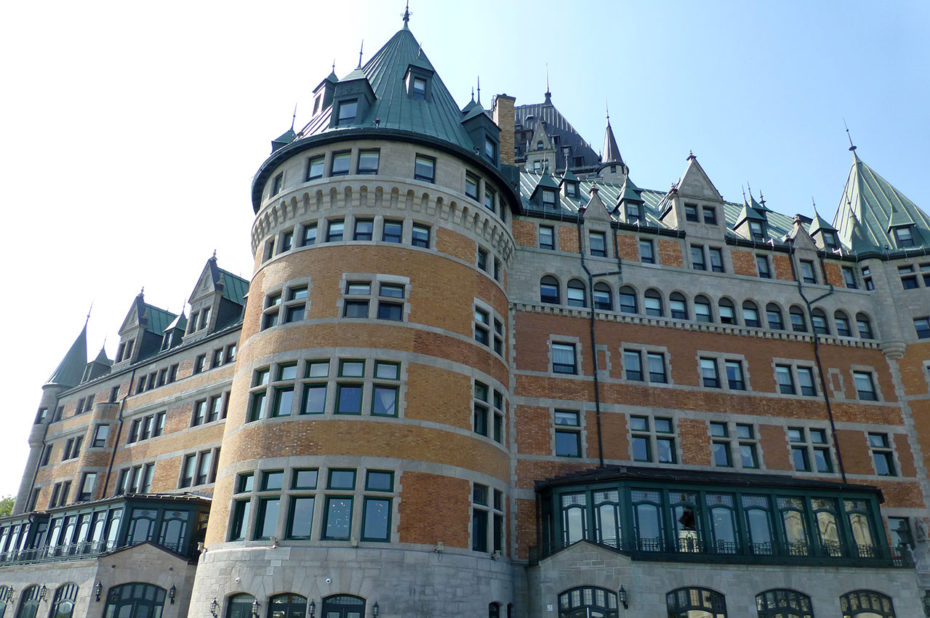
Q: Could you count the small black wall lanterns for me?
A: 9